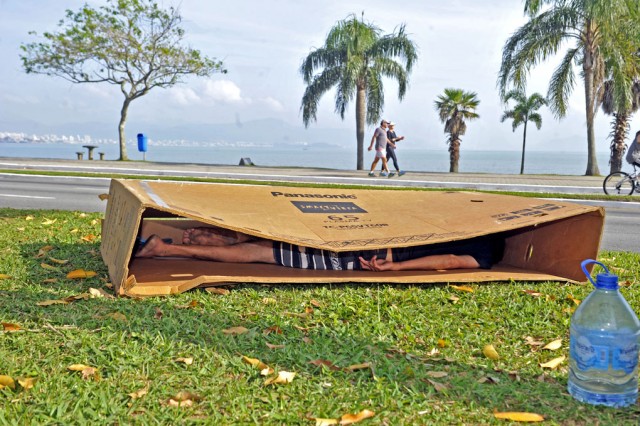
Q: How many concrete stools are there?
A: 2